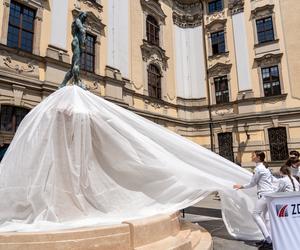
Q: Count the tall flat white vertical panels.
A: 4